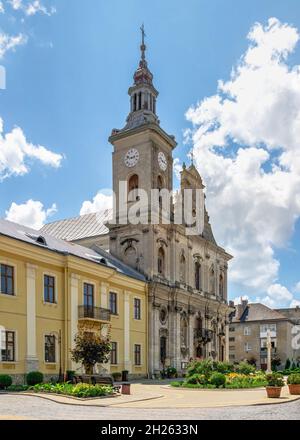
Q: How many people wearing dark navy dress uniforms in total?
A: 0